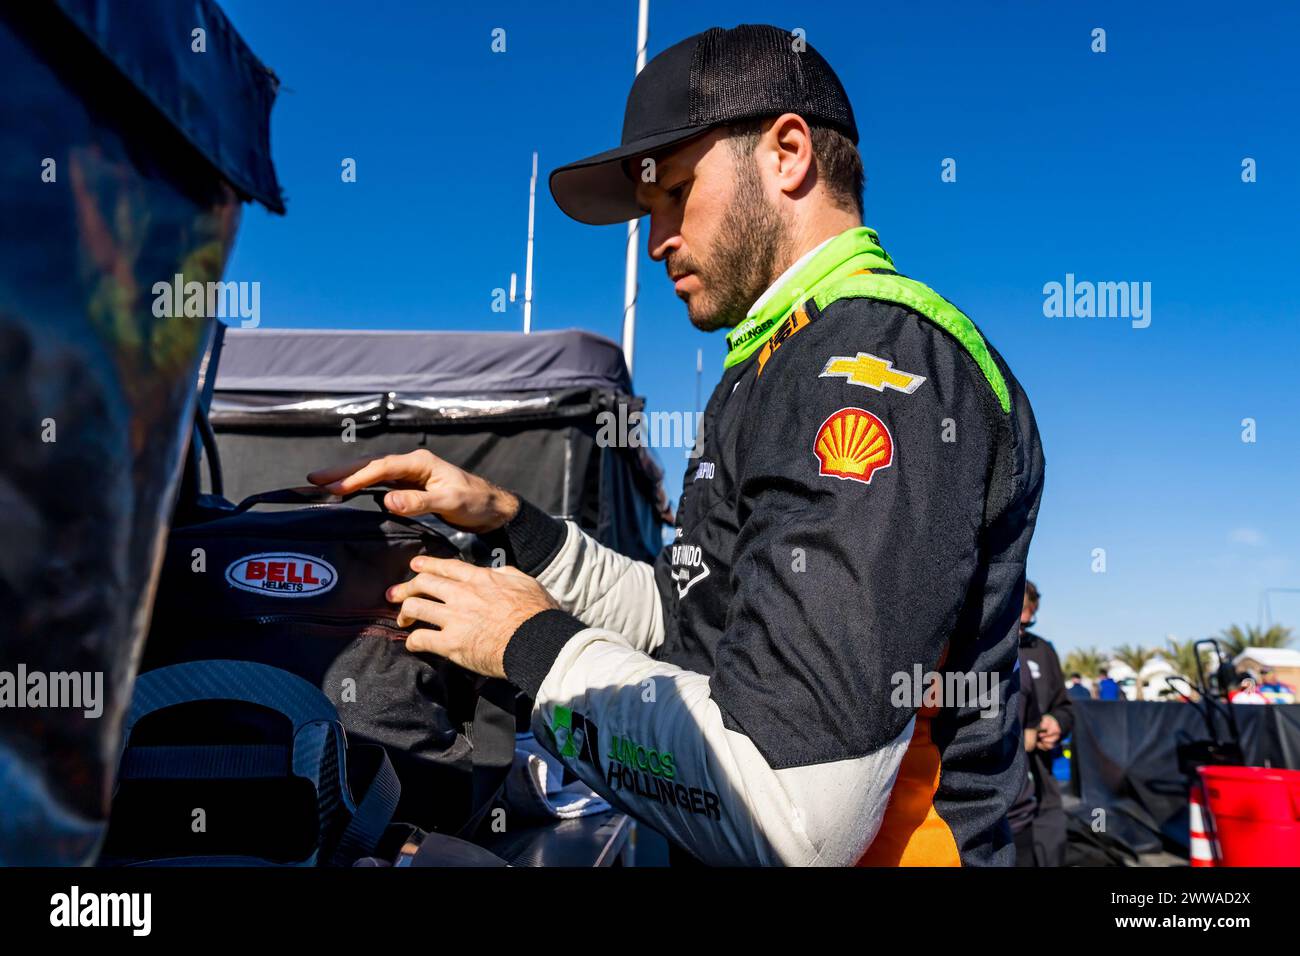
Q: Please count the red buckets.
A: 1